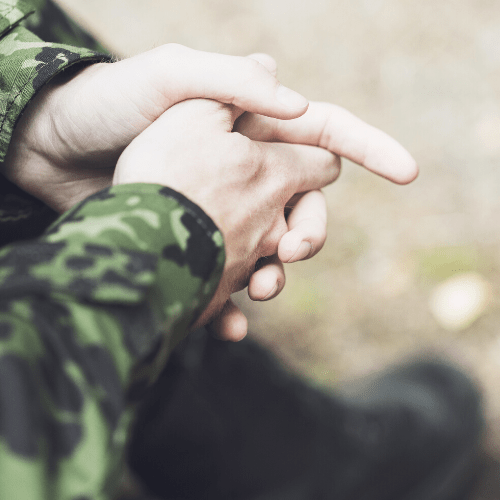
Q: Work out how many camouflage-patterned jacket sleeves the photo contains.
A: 2